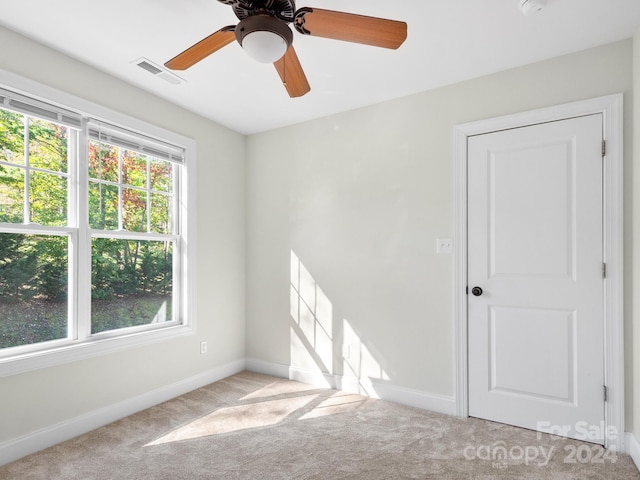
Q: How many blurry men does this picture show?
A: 0